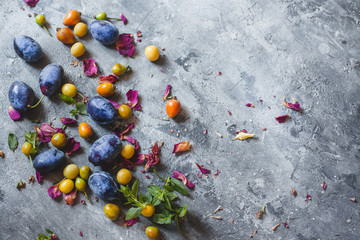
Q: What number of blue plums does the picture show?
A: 8